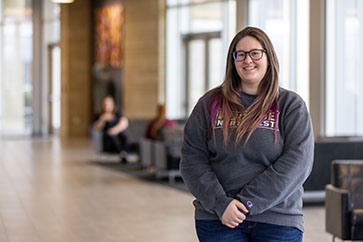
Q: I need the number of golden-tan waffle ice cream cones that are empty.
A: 0